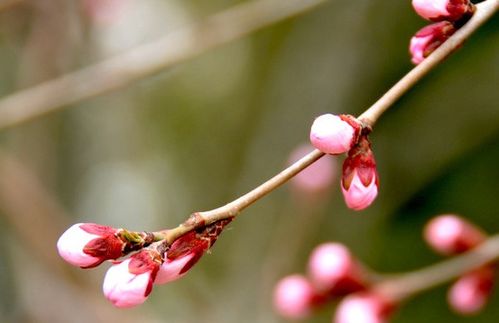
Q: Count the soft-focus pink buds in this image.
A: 6